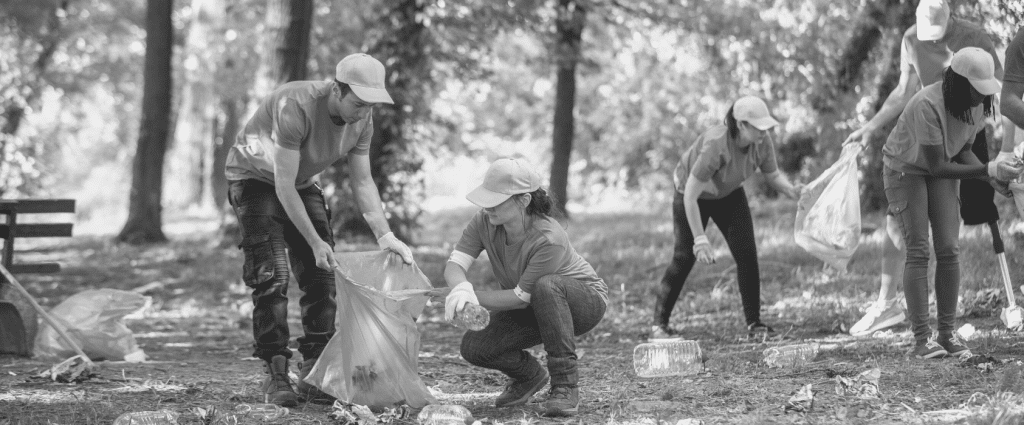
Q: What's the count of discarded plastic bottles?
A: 6